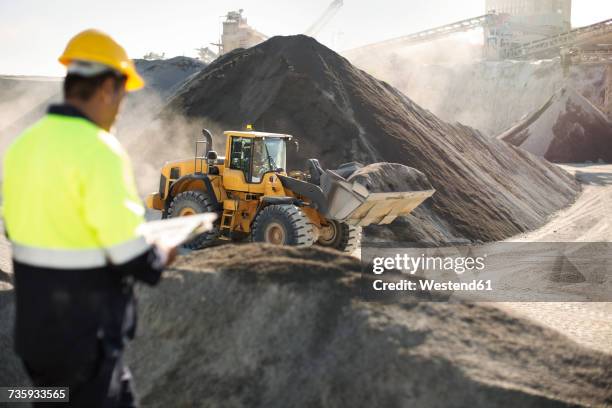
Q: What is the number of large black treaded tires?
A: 3